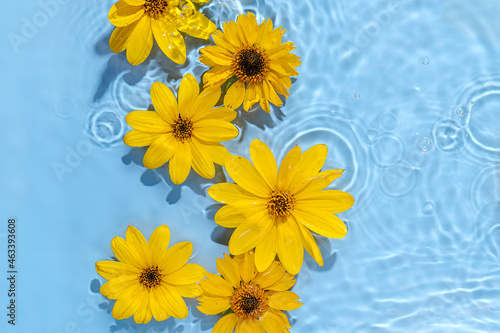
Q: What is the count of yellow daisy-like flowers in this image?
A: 6